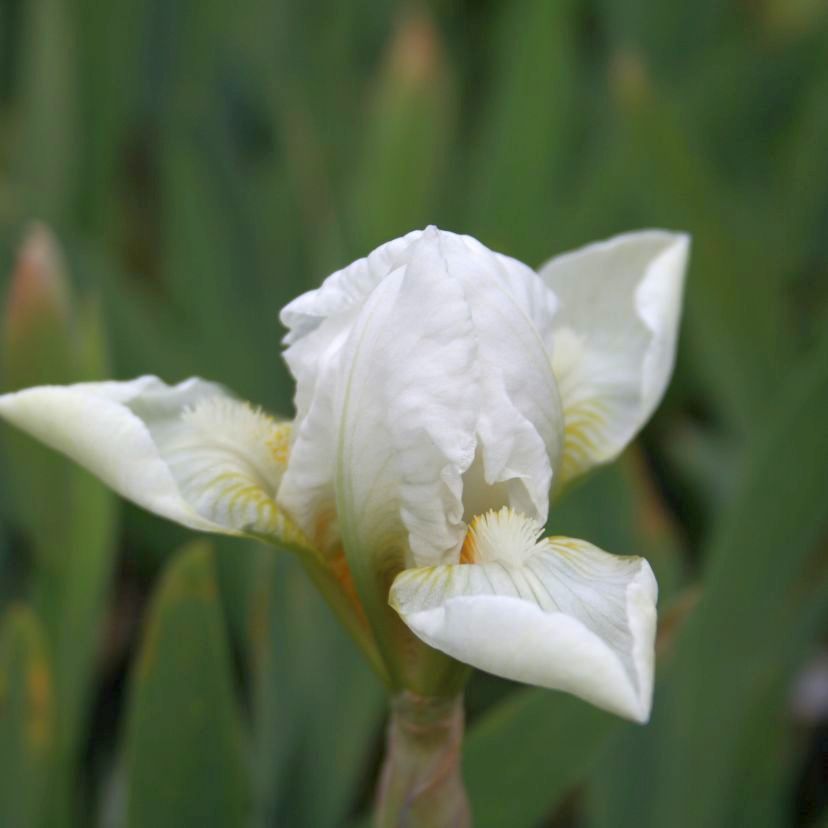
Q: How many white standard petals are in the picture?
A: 3